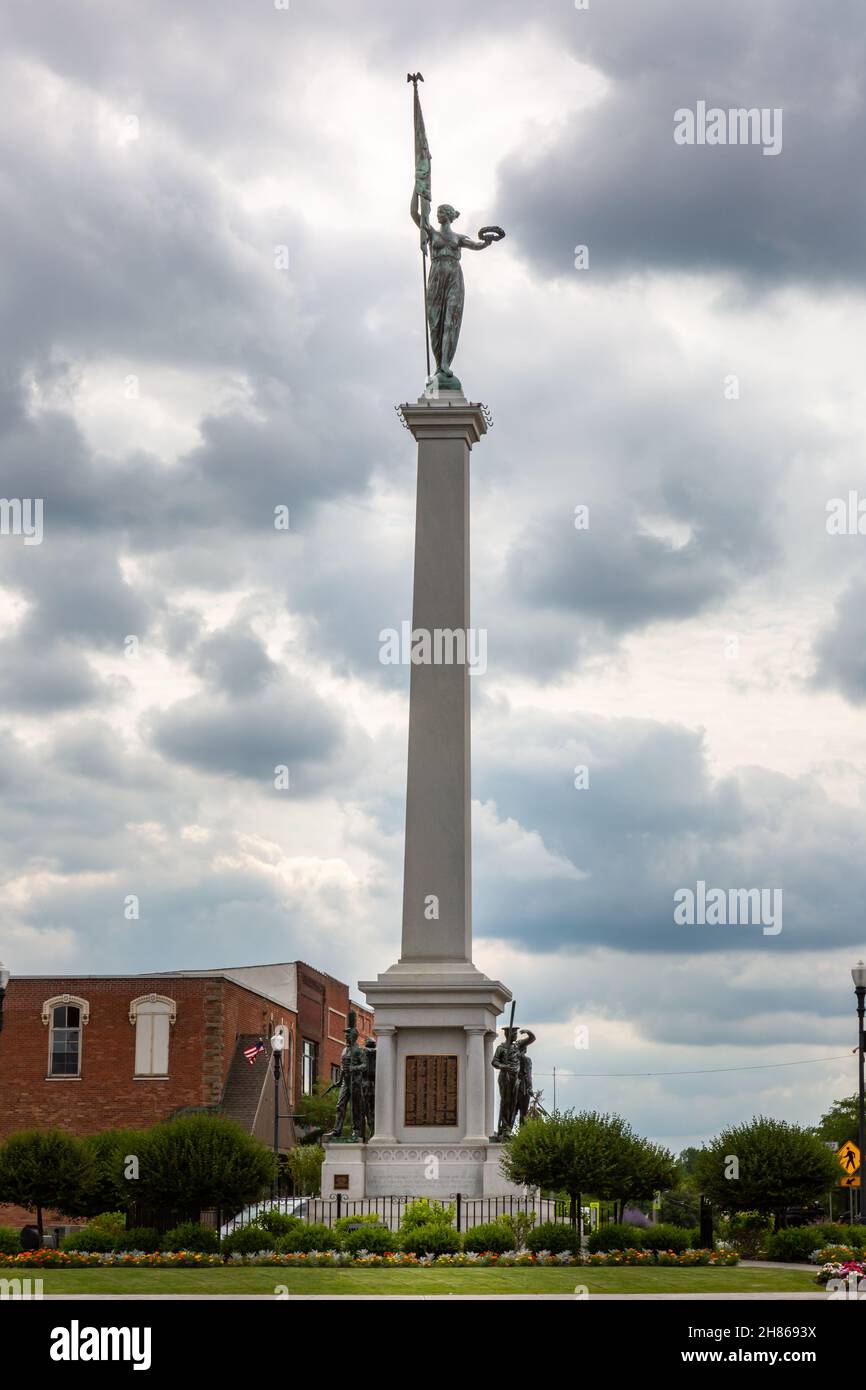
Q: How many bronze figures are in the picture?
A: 5